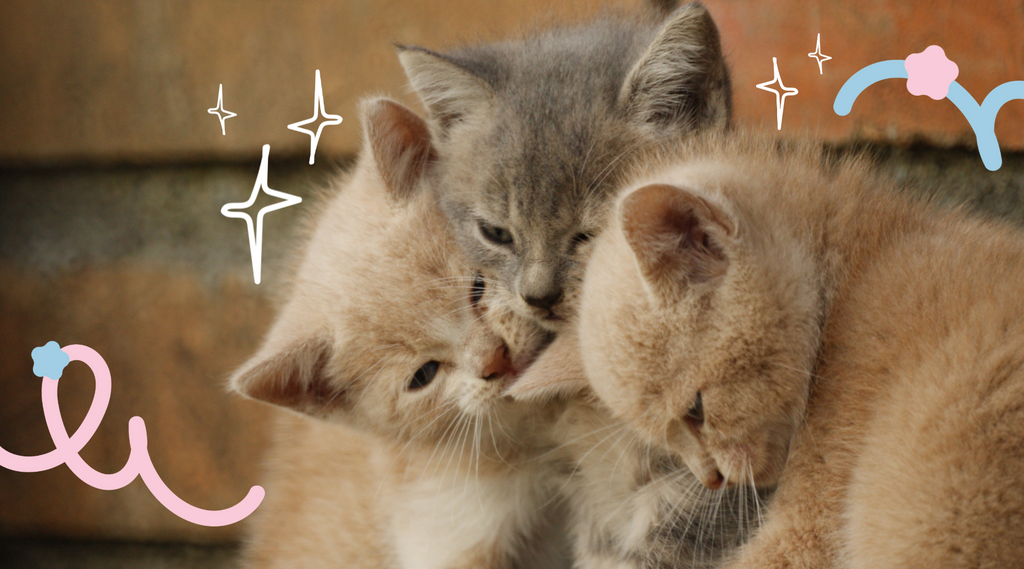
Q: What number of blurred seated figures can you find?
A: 0